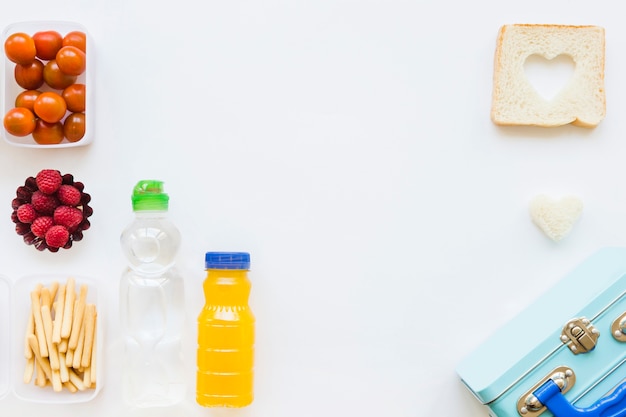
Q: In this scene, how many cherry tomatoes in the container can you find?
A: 12